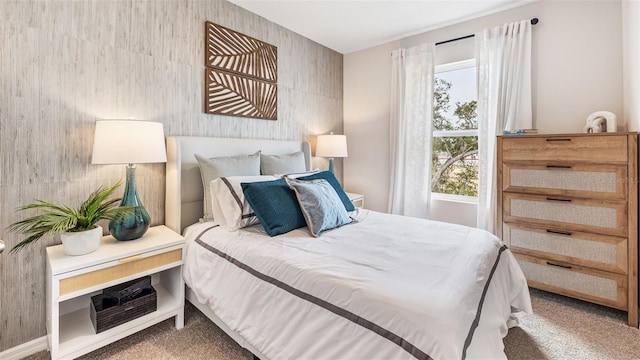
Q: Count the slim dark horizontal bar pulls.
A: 5